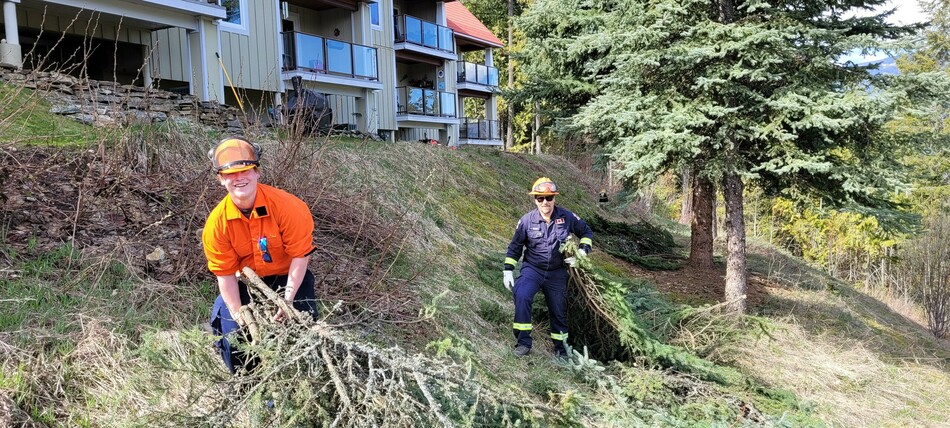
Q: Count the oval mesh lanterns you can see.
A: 0